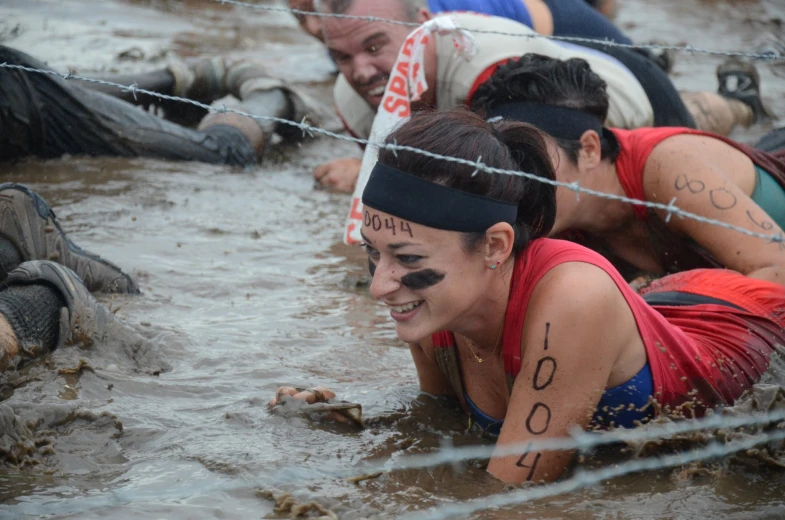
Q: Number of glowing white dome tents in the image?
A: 0